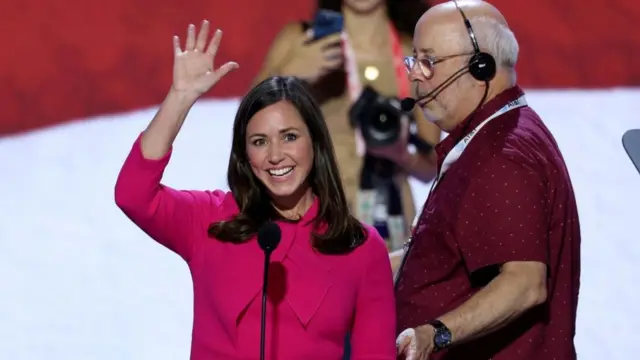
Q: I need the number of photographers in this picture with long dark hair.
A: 1